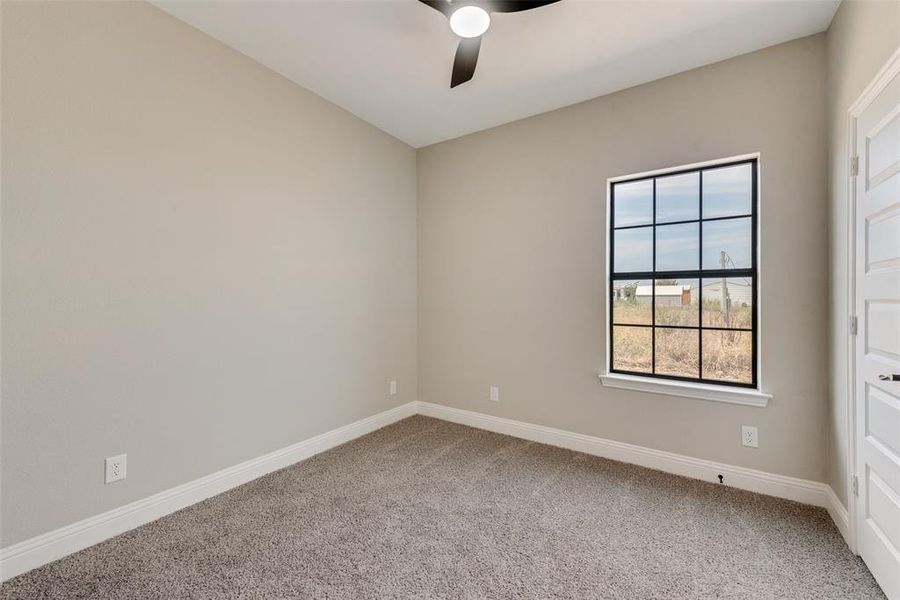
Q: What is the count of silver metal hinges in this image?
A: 3